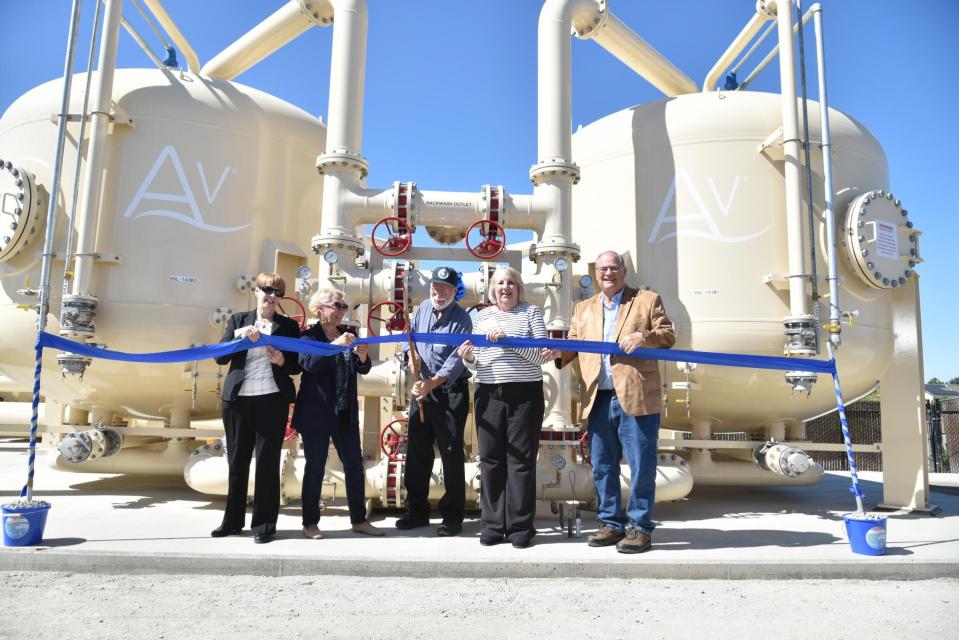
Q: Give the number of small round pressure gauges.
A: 5